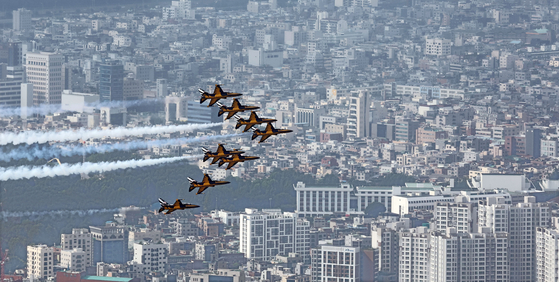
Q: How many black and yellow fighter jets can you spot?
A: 8